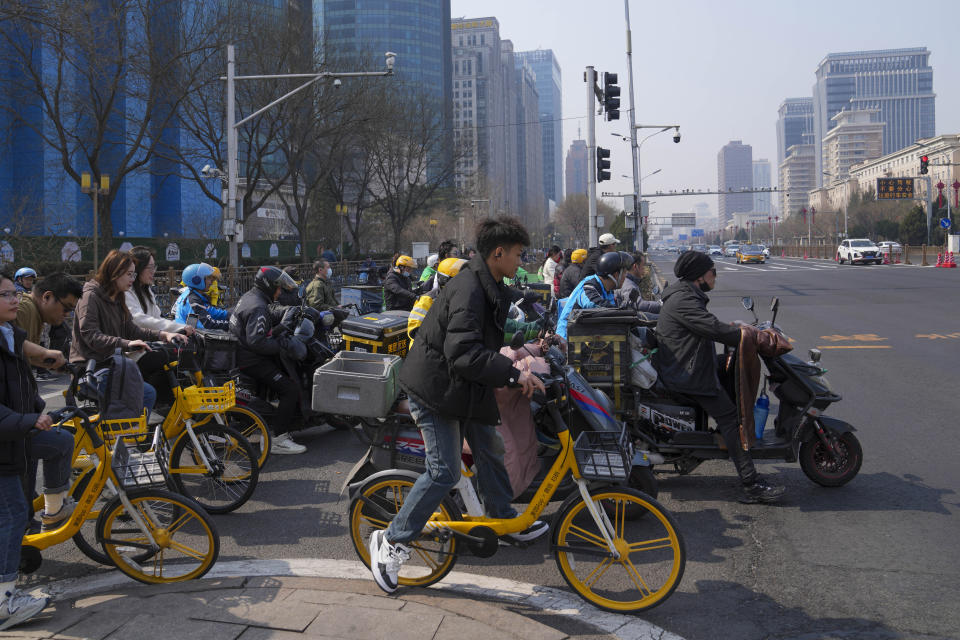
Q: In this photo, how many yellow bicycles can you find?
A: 5